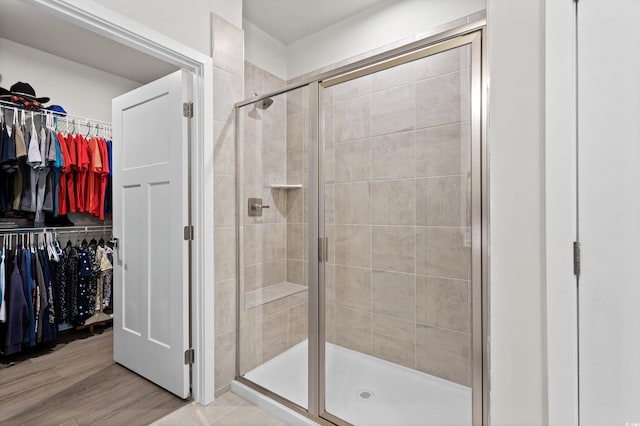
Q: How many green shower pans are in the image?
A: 0